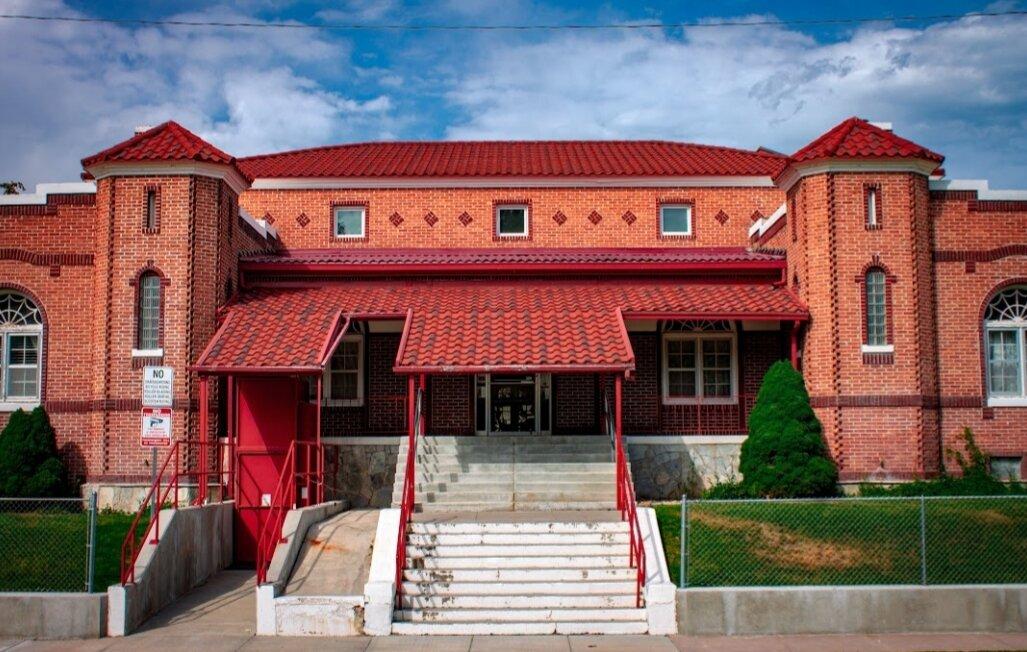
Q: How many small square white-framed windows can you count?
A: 3